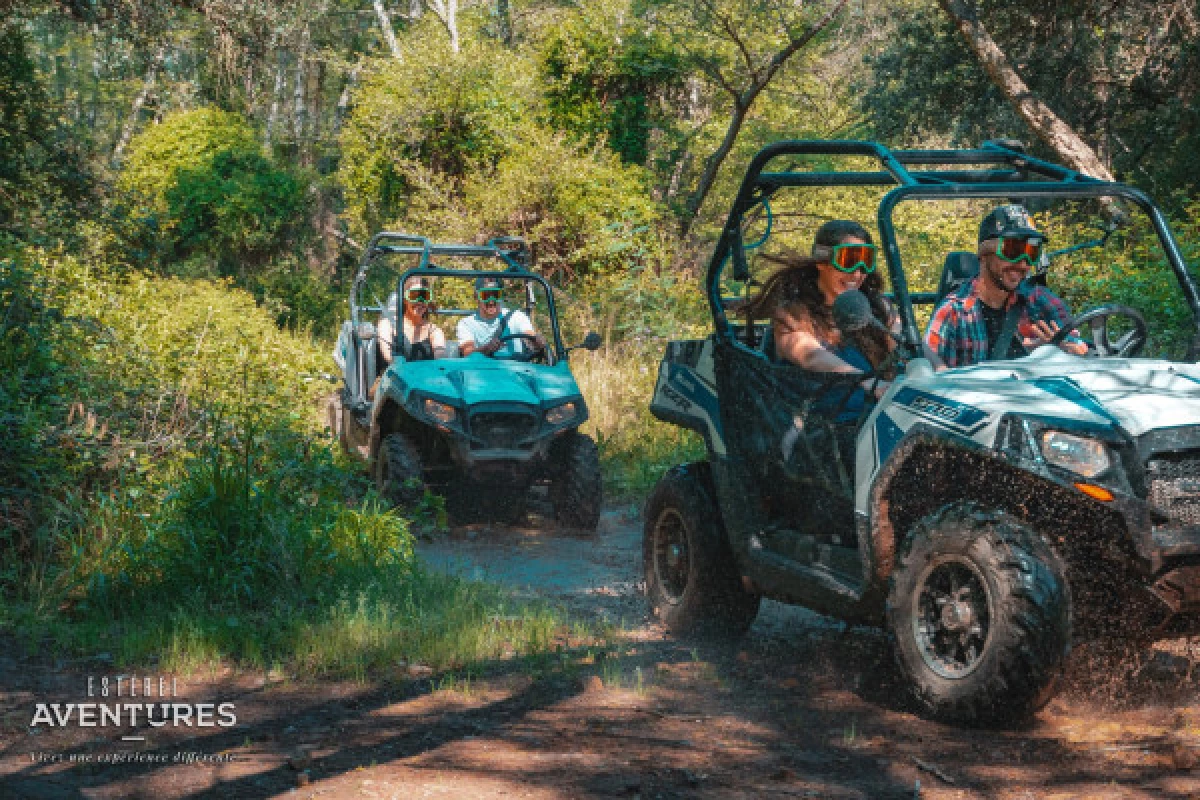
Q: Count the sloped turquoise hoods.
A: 1